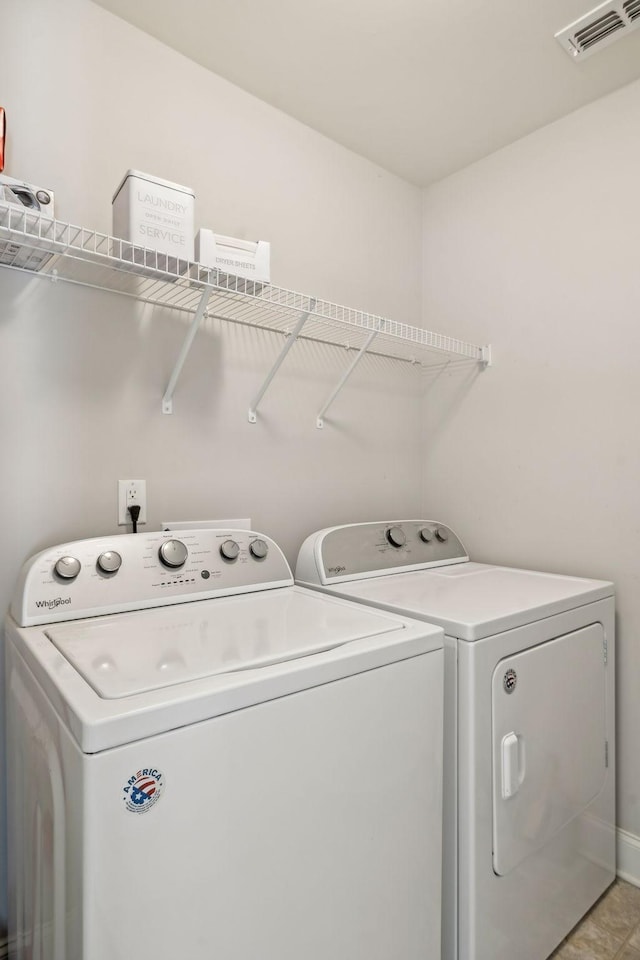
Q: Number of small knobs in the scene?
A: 6